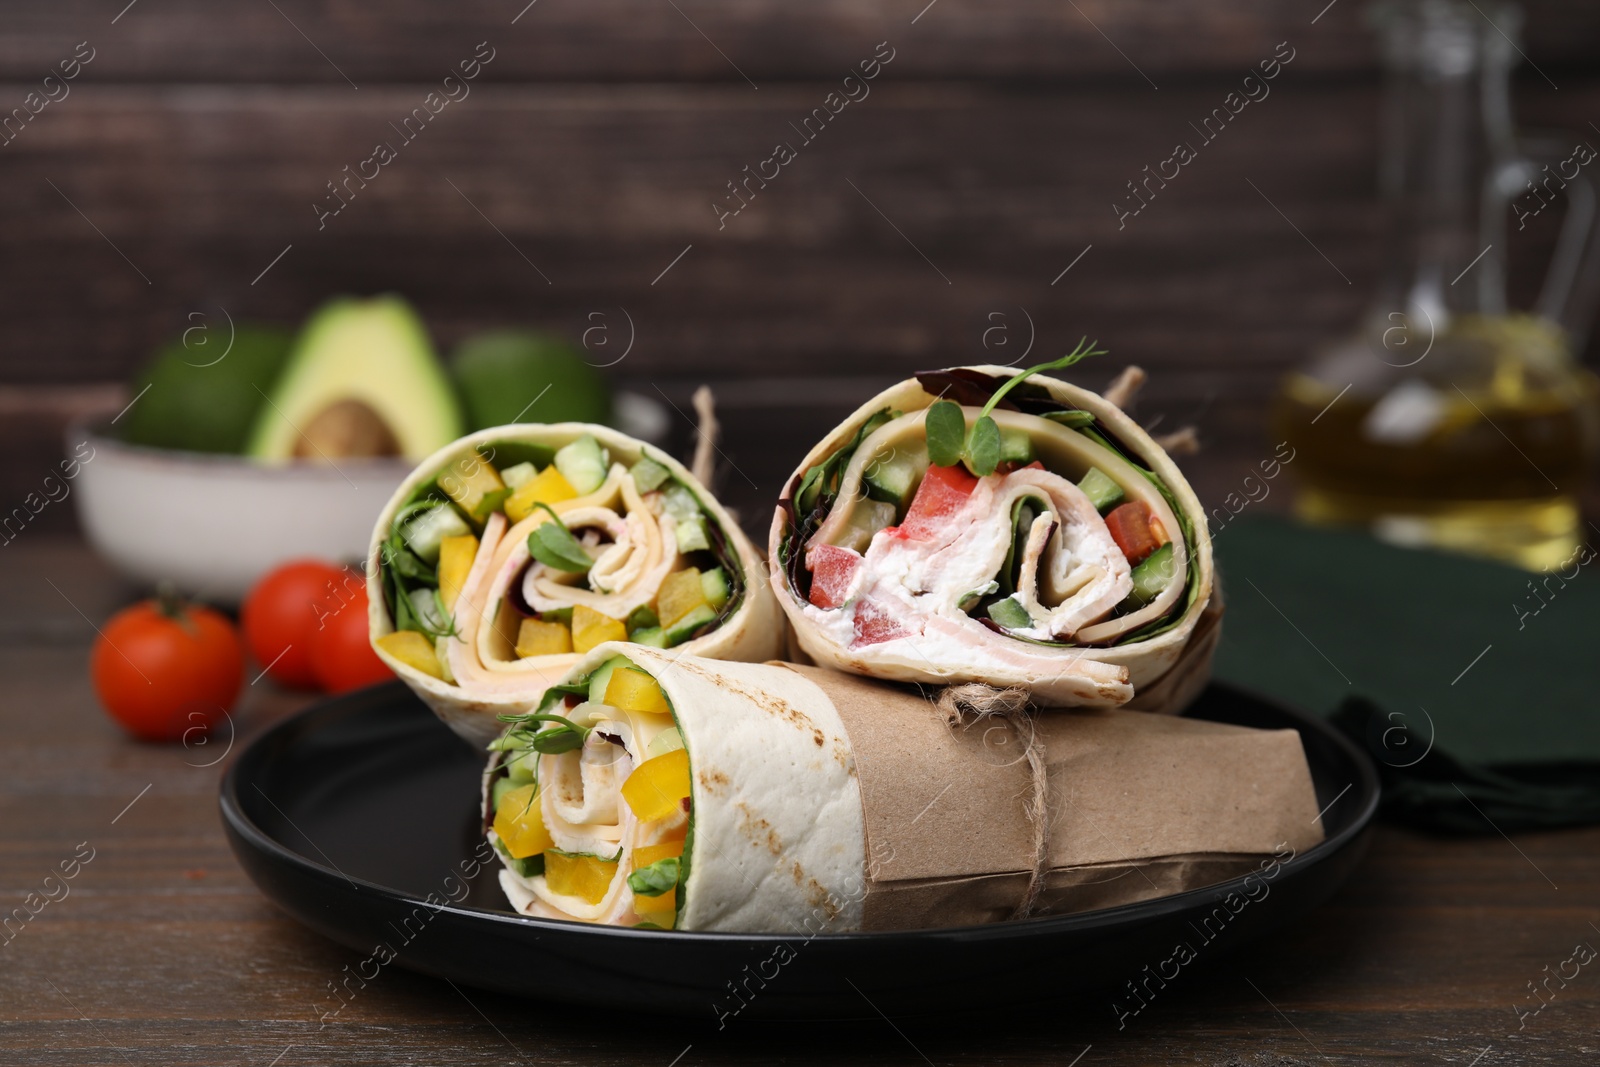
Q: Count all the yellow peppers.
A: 12